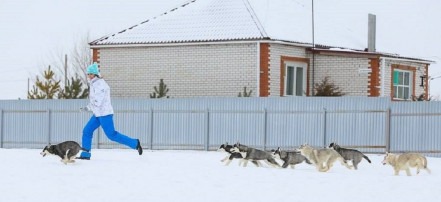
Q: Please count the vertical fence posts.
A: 8